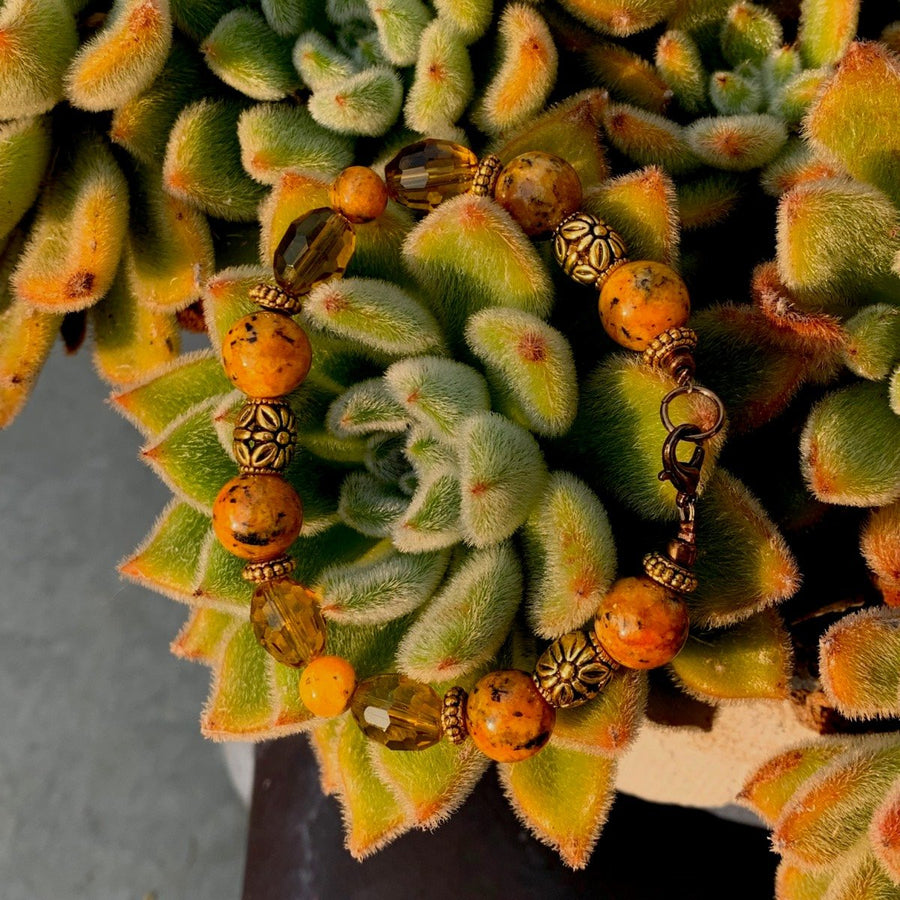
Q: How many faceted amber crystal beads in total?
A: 4